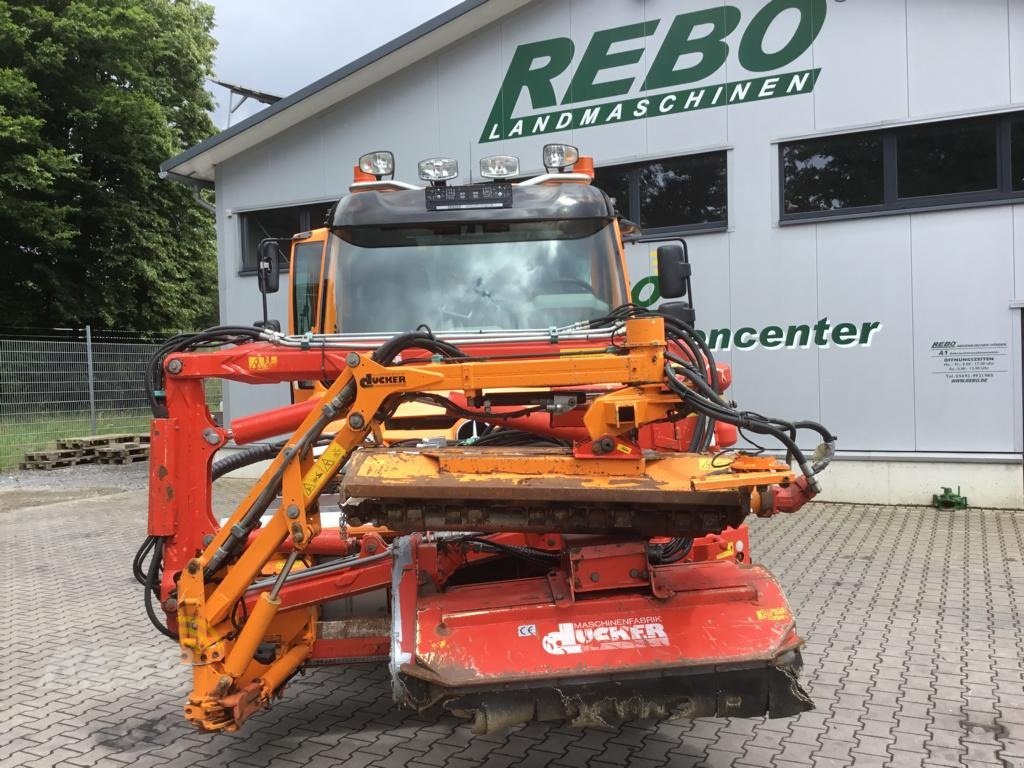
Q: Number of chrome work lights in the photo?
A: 4